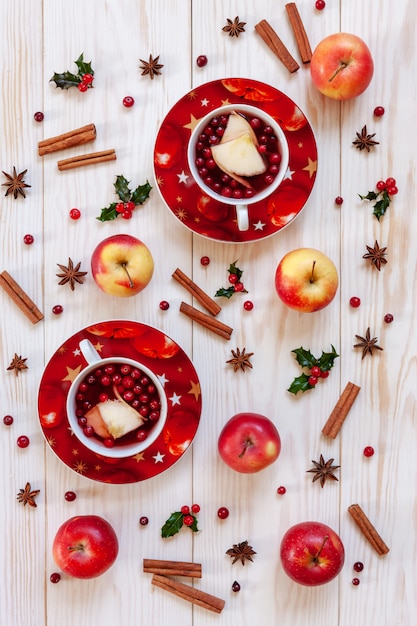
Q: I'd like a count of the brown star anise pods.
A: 12